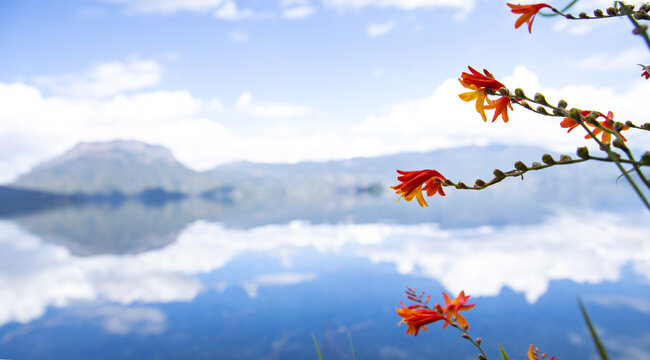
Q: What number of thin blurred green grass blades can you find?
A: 4